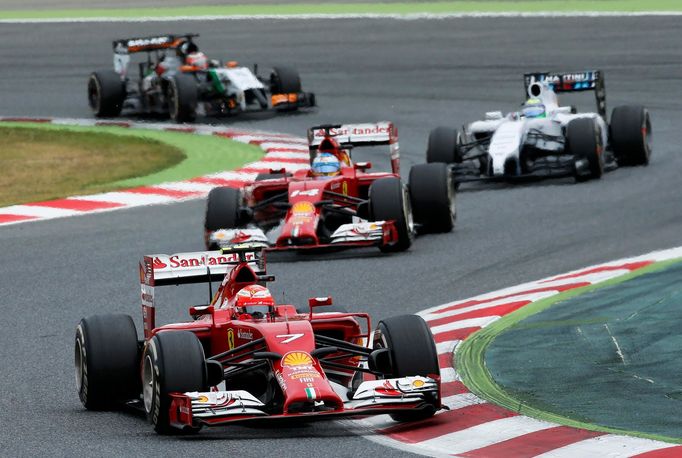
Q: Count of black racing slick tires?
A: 12